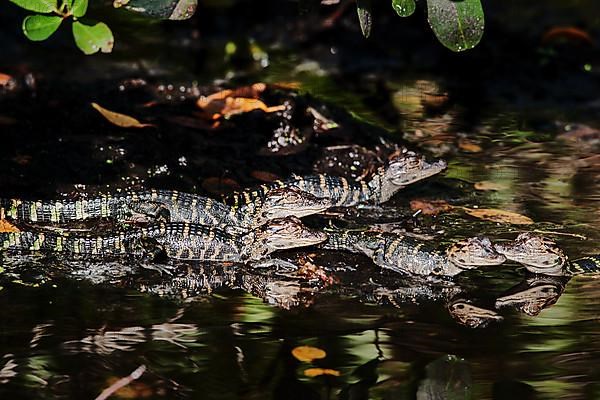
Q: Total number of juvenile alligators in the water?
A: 5